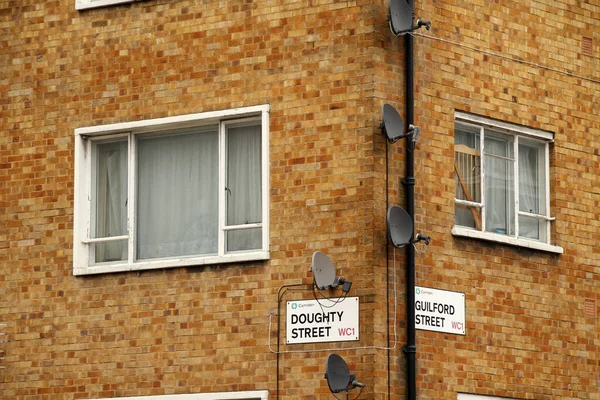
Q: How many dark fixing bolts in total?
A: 6